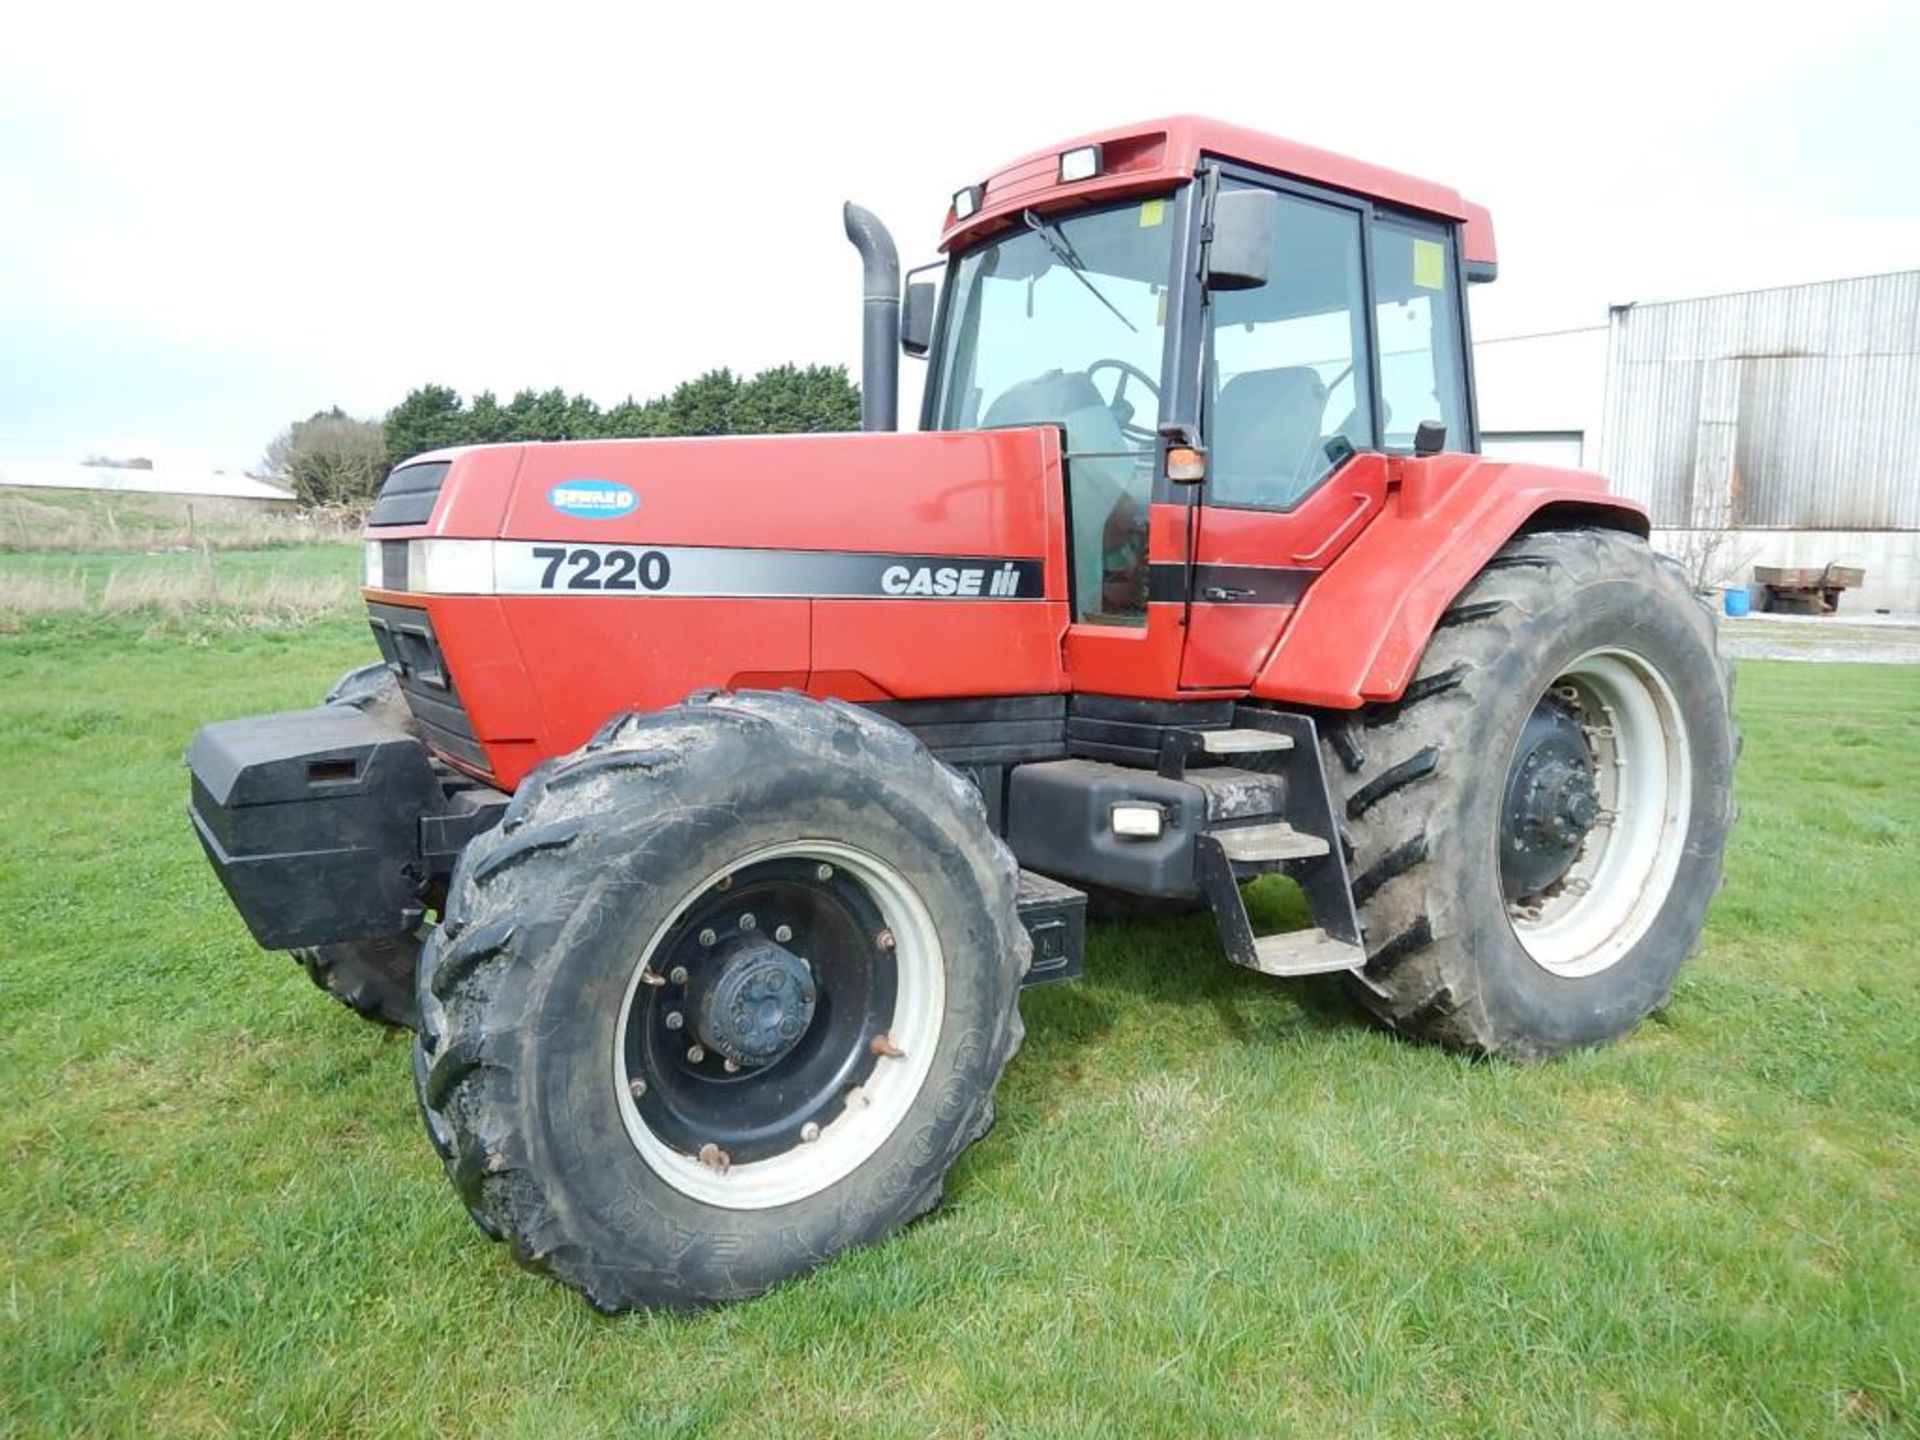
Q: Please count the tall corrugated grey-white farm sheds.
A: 1